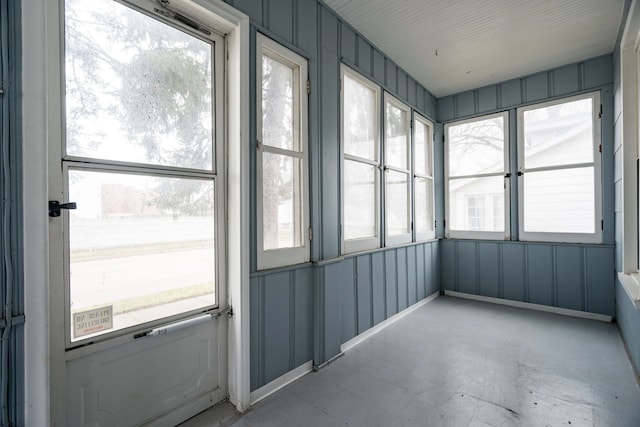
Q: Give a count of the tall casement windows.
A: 6